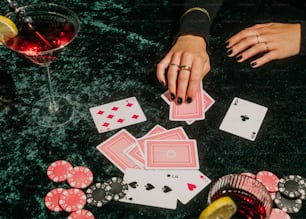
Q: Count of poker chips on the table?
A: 14